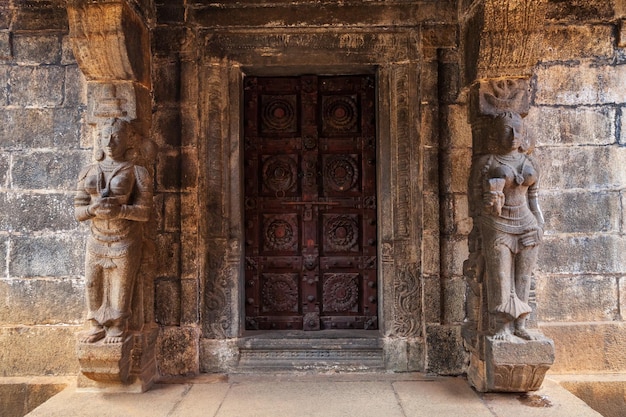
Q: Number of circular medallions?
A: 8